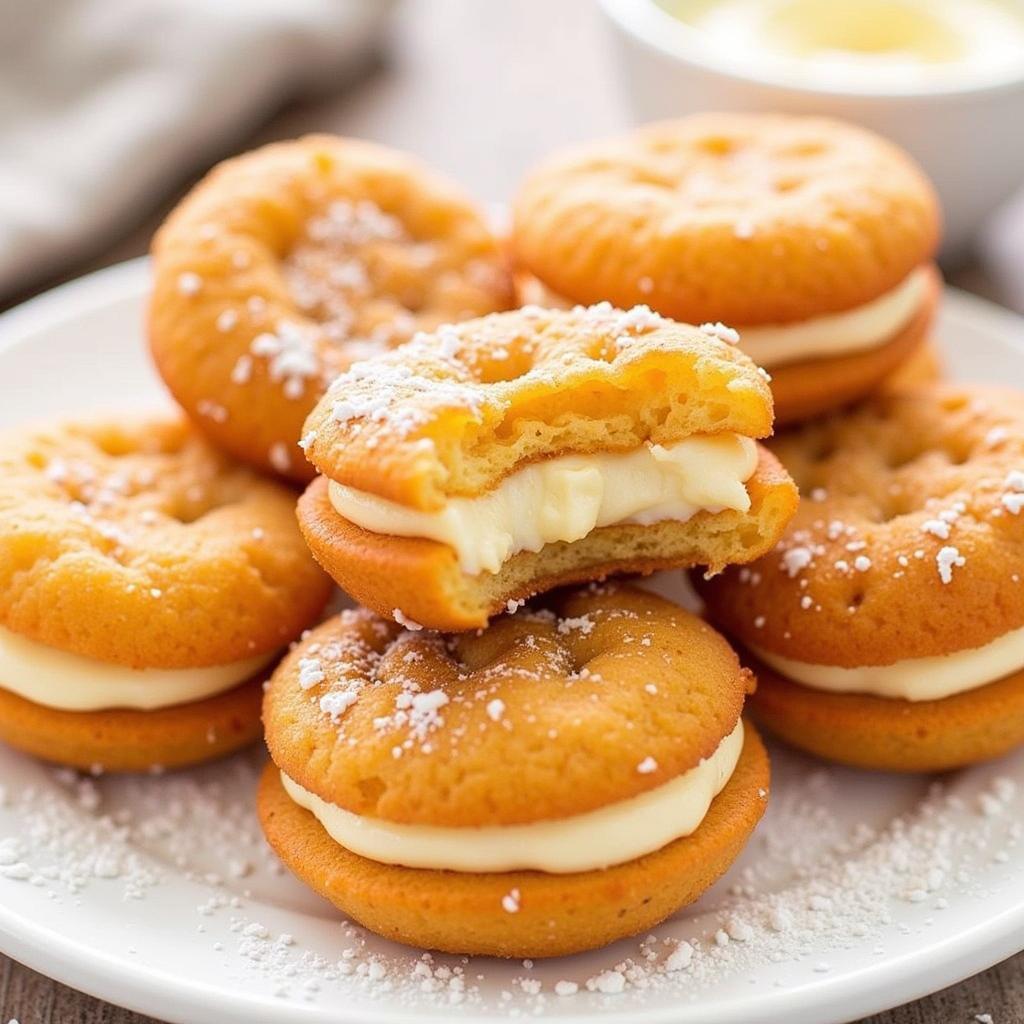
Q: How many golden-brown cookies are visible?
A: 6